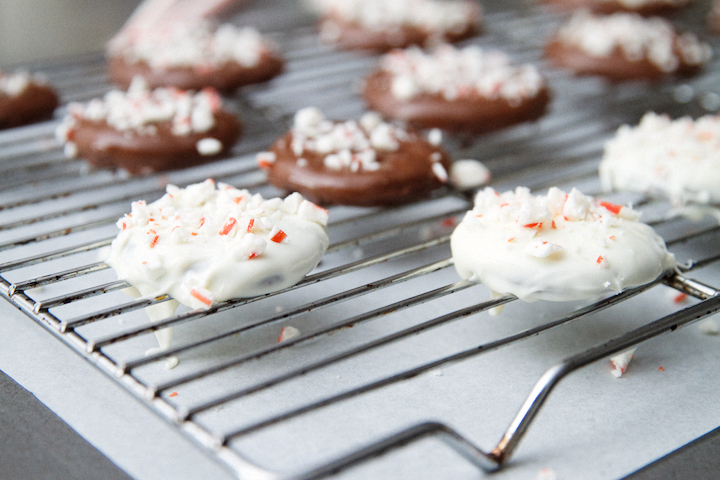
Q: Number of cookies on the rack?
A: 11